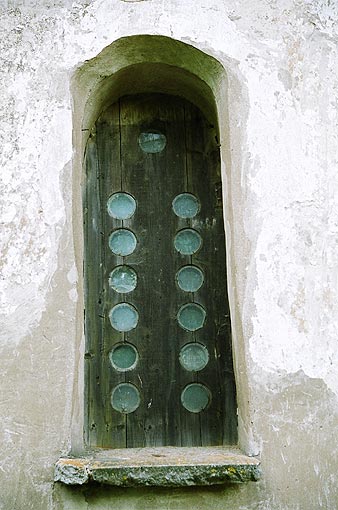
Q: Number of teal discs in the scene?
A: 13